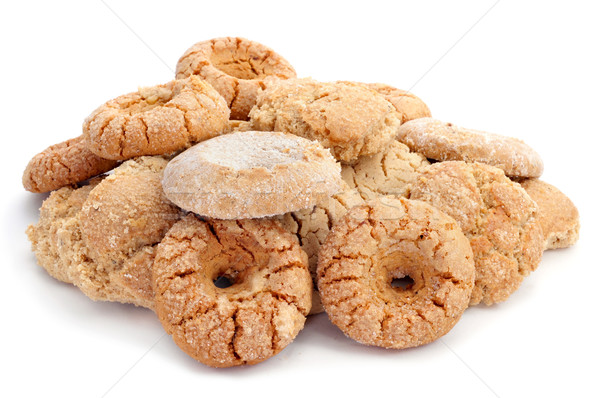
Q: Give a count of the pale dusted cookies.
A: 2